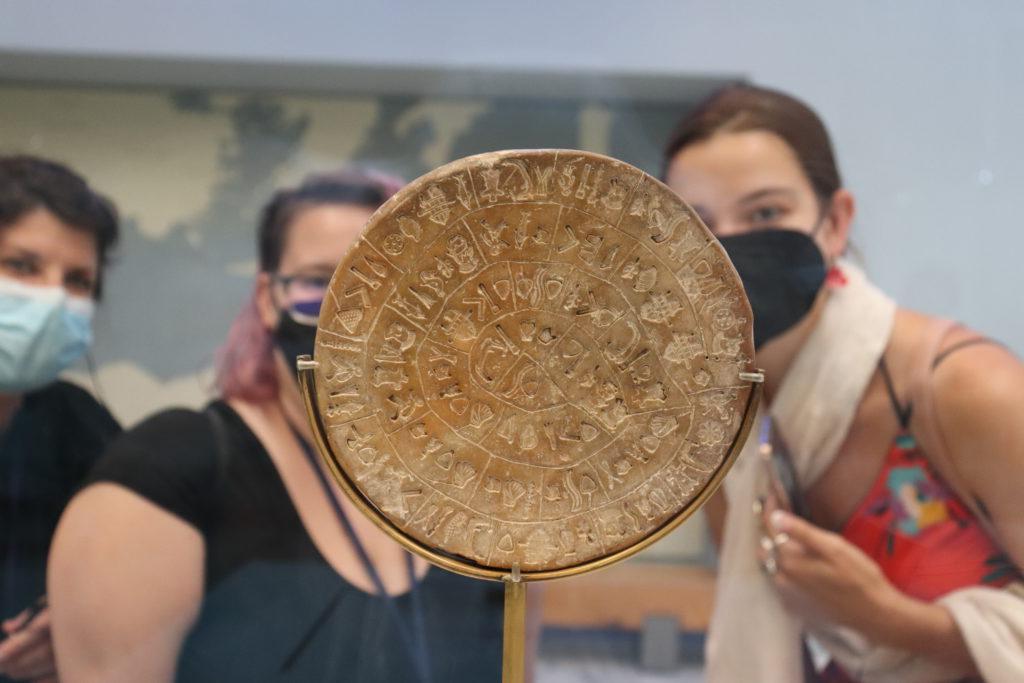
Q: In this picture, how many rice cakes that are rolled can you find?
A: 0